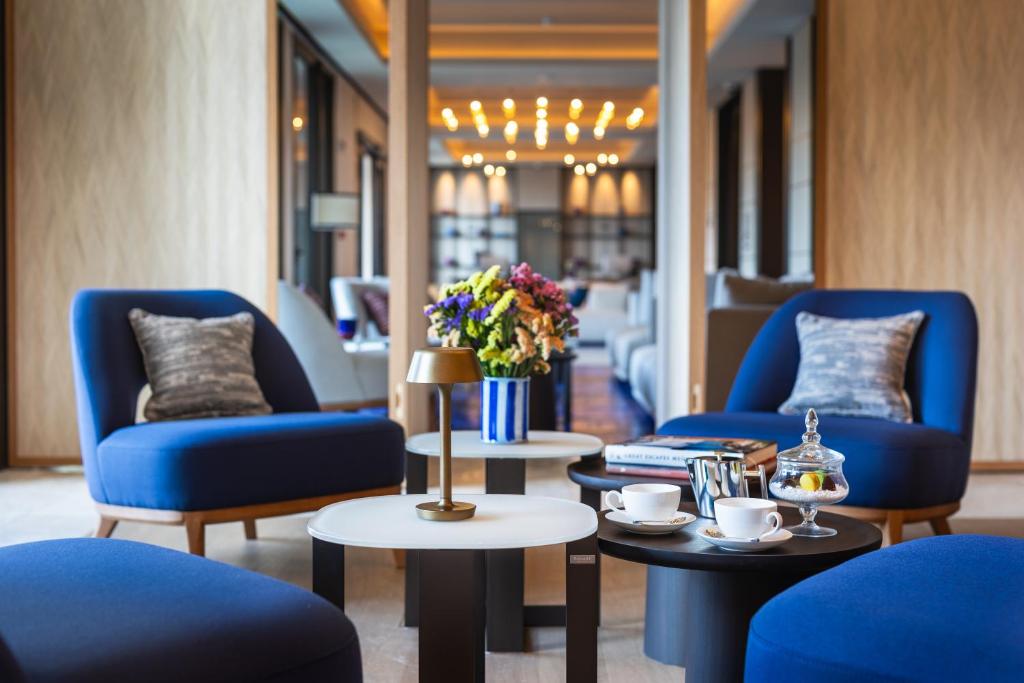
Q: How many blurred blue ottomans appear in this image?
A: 2